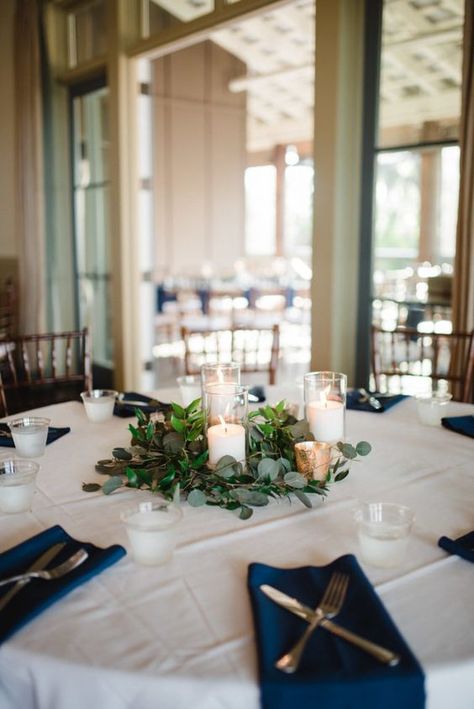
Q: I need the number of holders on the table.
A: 4